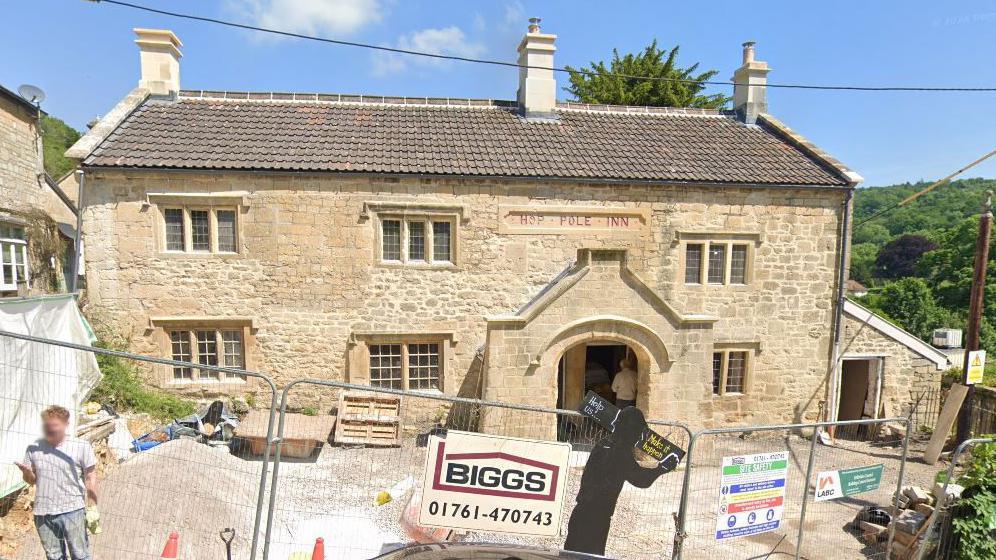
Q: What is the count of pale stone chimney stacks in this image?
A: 3